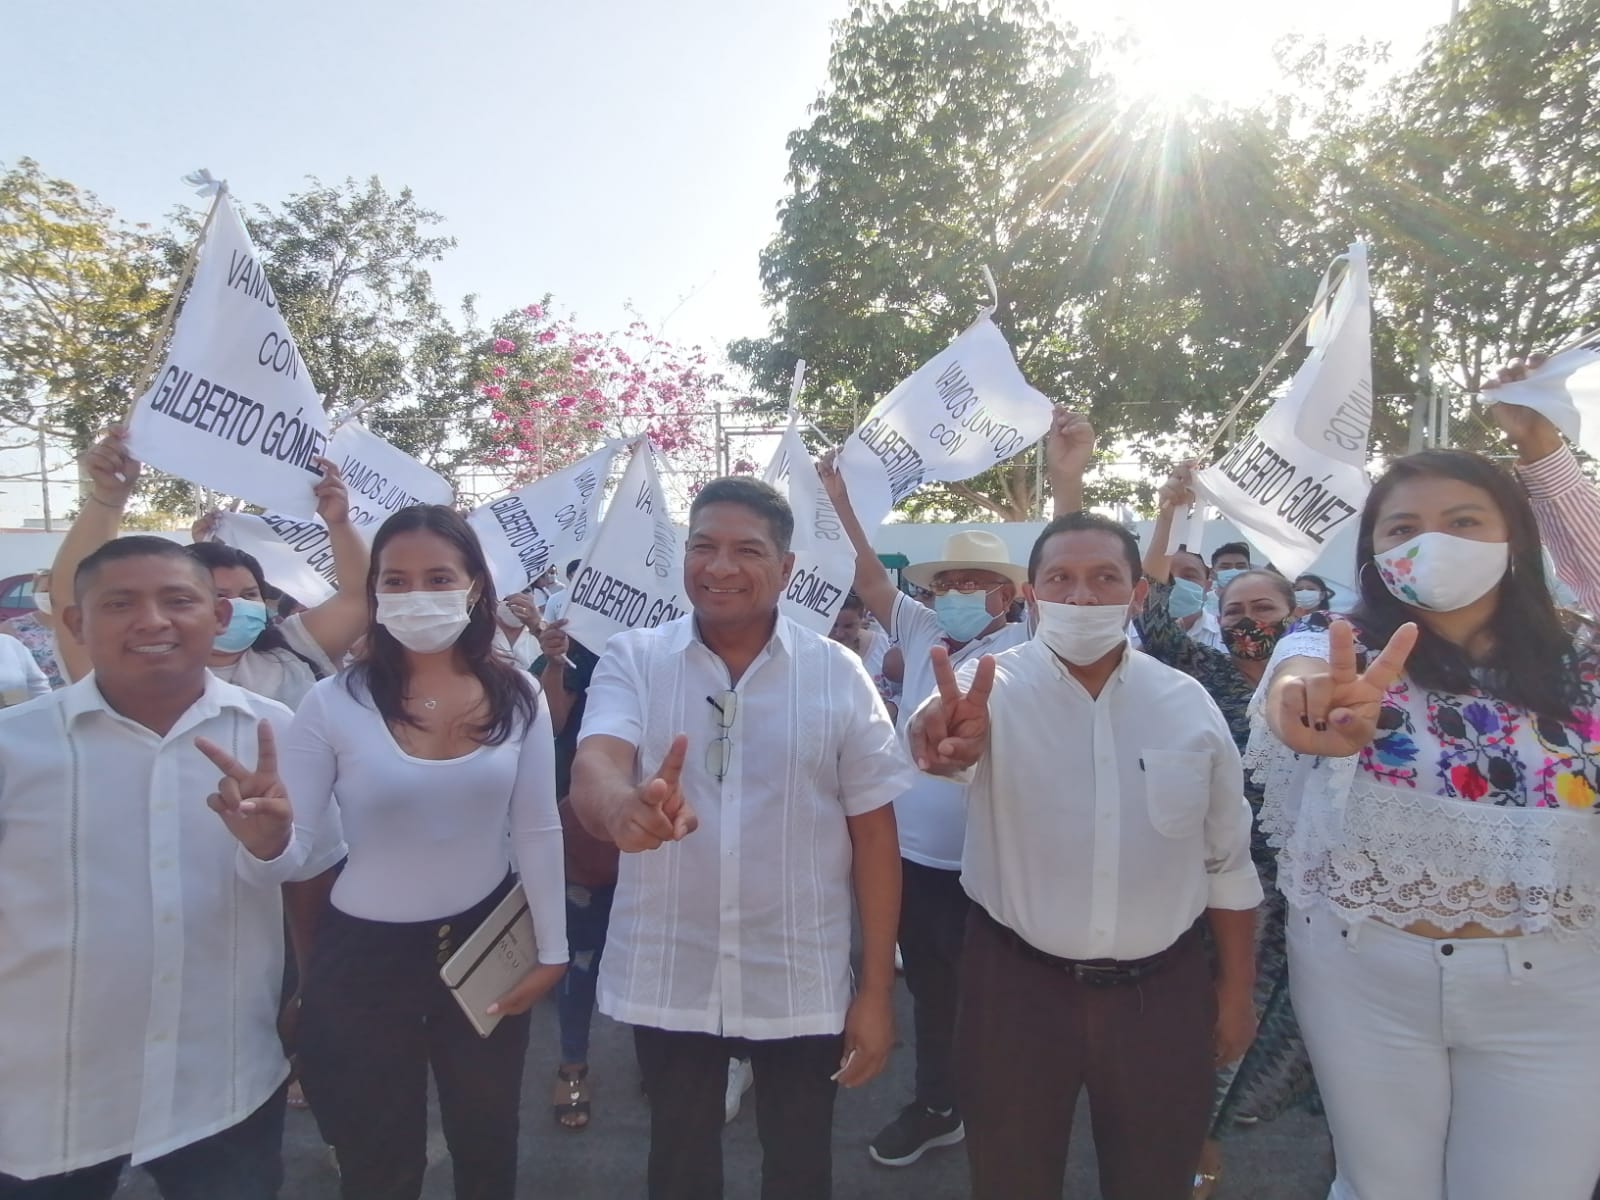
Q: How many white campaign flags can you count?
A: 9